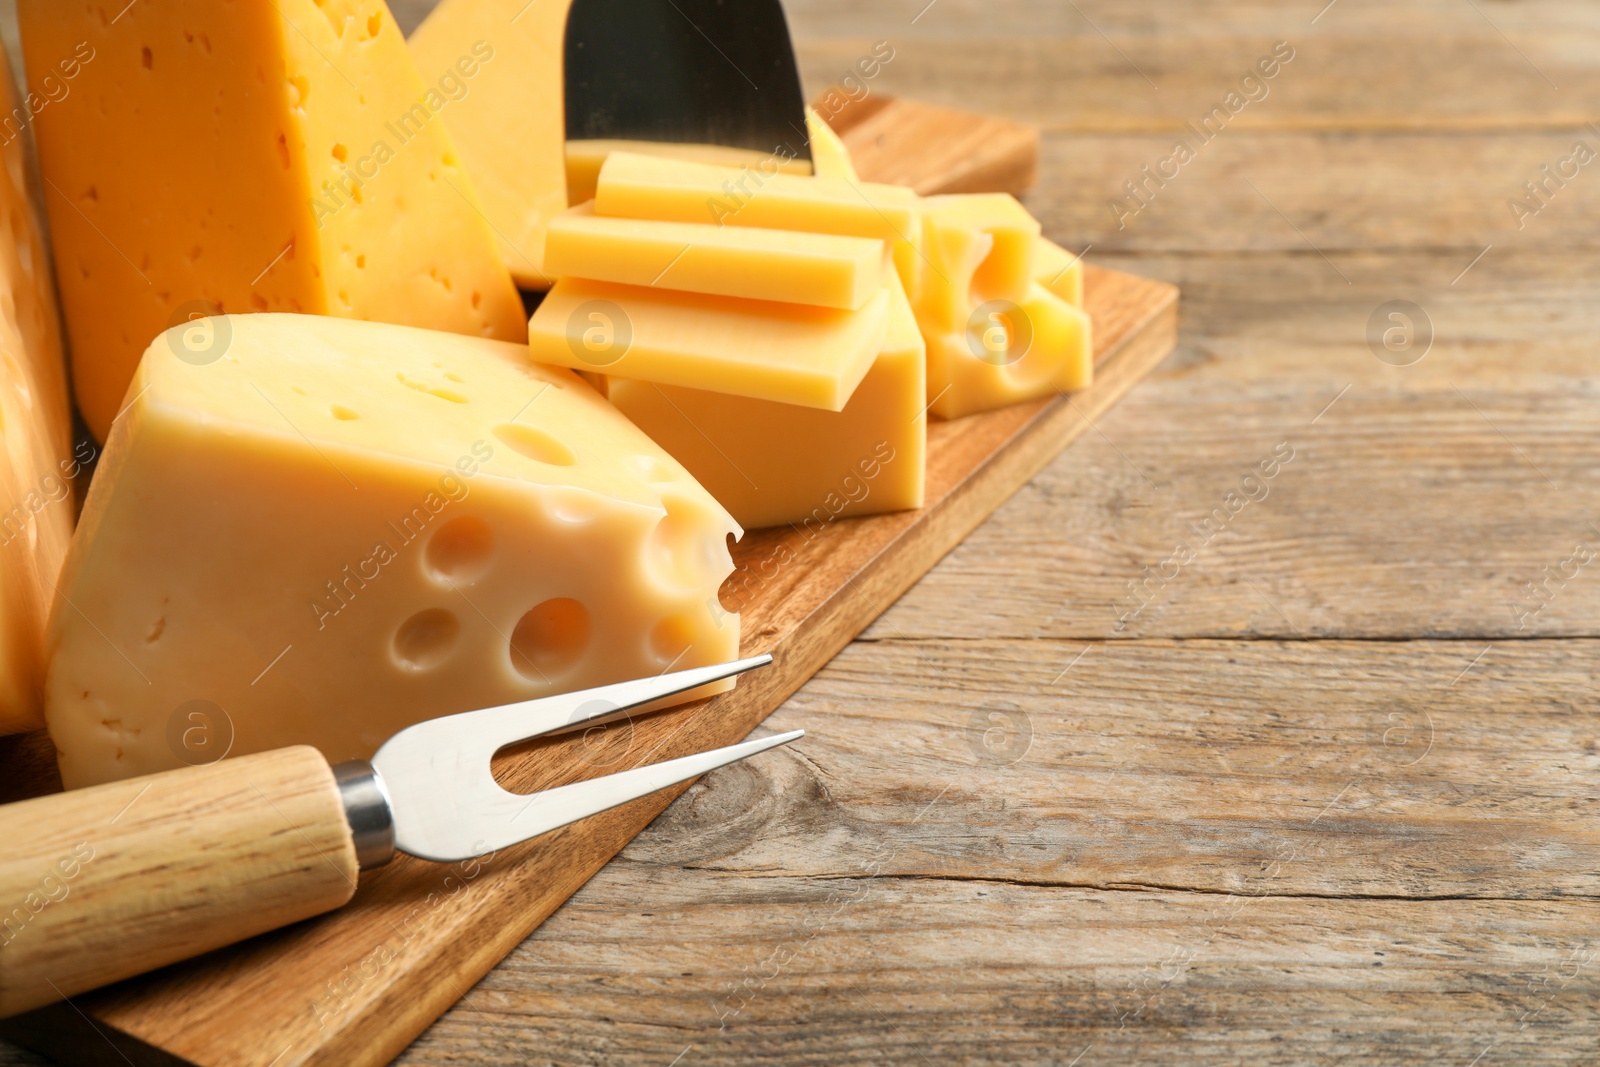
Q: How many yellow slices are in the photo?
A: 3